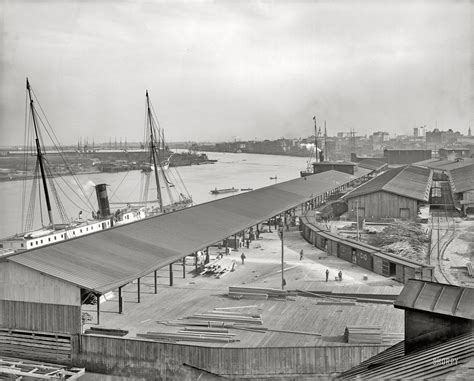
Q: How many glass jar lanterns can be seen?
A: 0